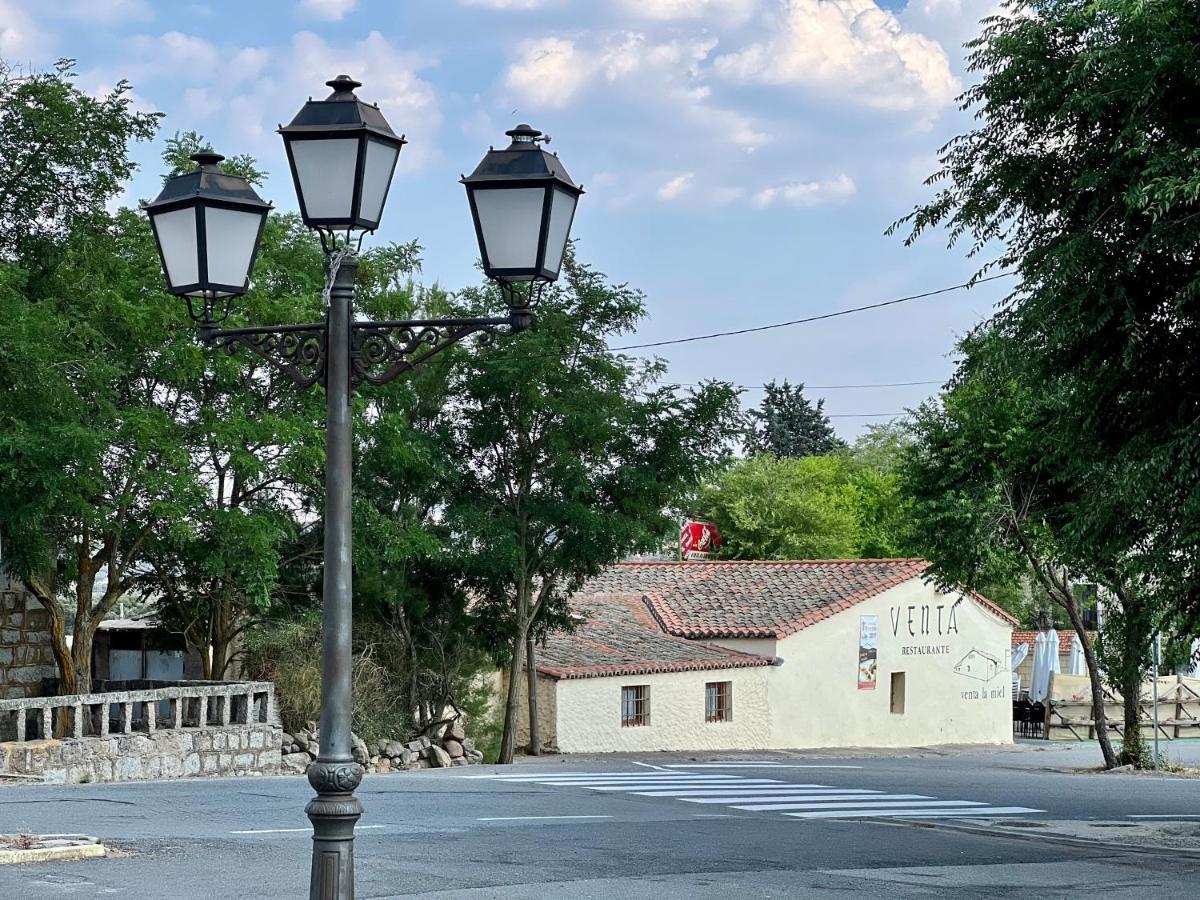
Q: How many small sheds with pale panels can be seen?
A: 1